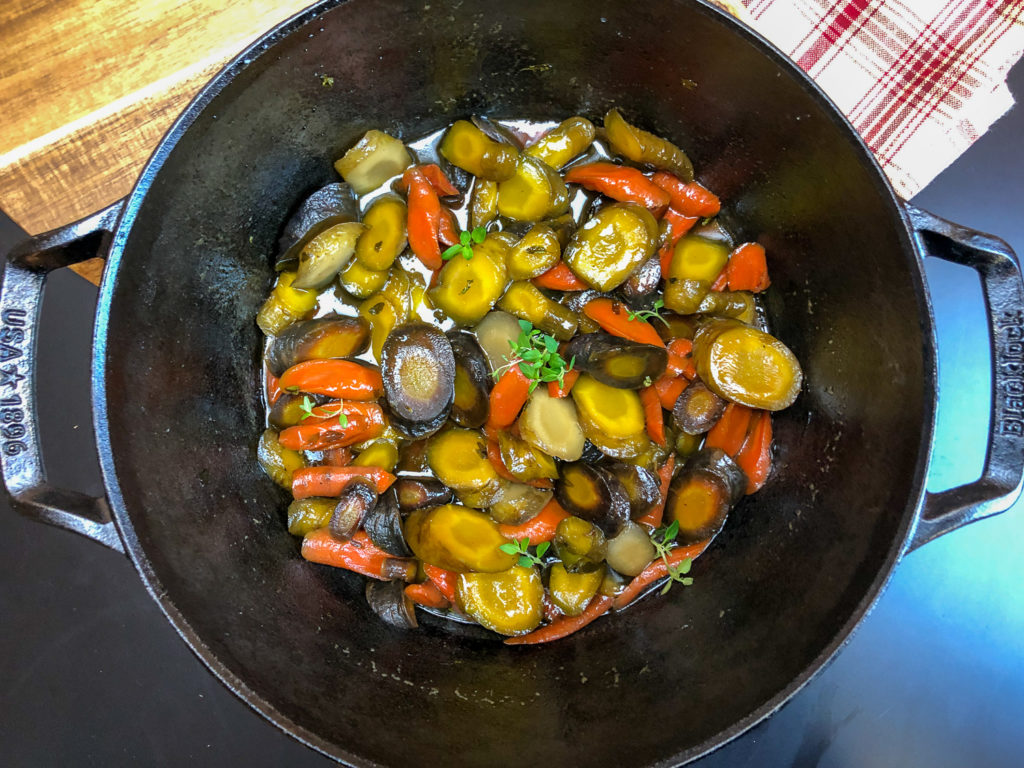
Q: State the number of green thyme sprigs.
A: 6